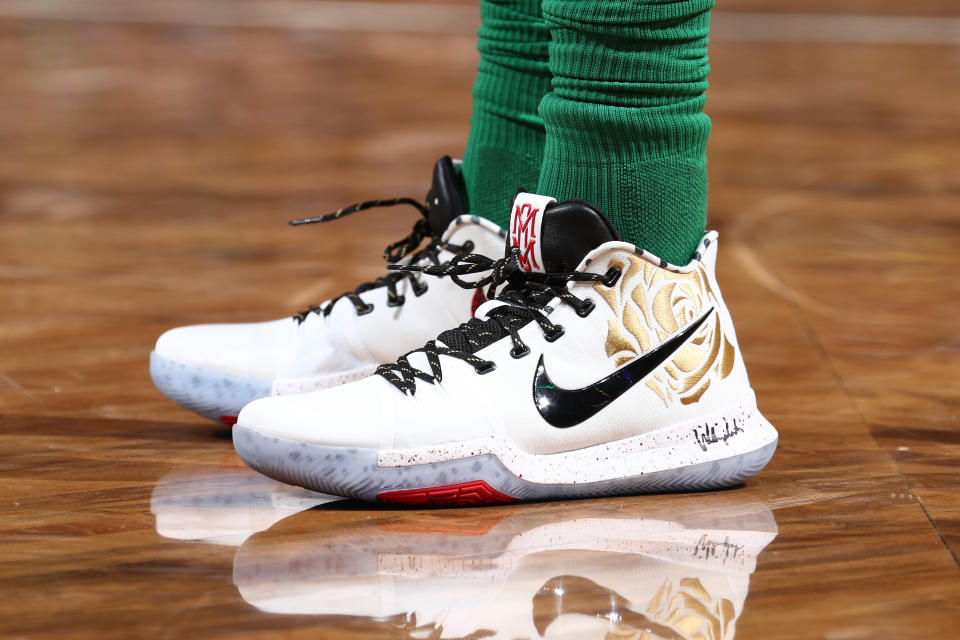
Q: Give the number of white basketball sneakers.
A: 2